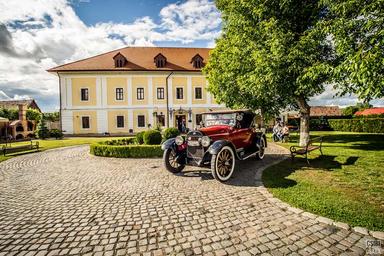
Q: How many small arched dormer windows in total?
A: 3